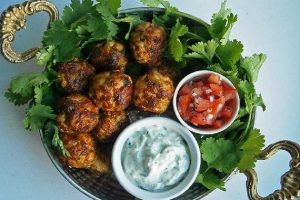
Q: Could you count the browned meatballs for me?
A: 8